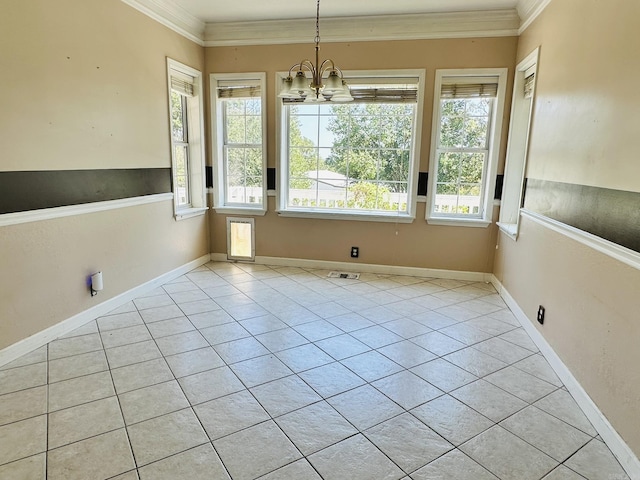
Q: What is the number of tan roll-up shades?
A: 5